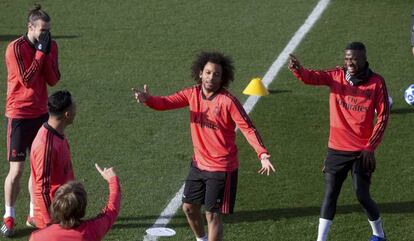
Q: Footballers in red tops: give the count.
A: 5